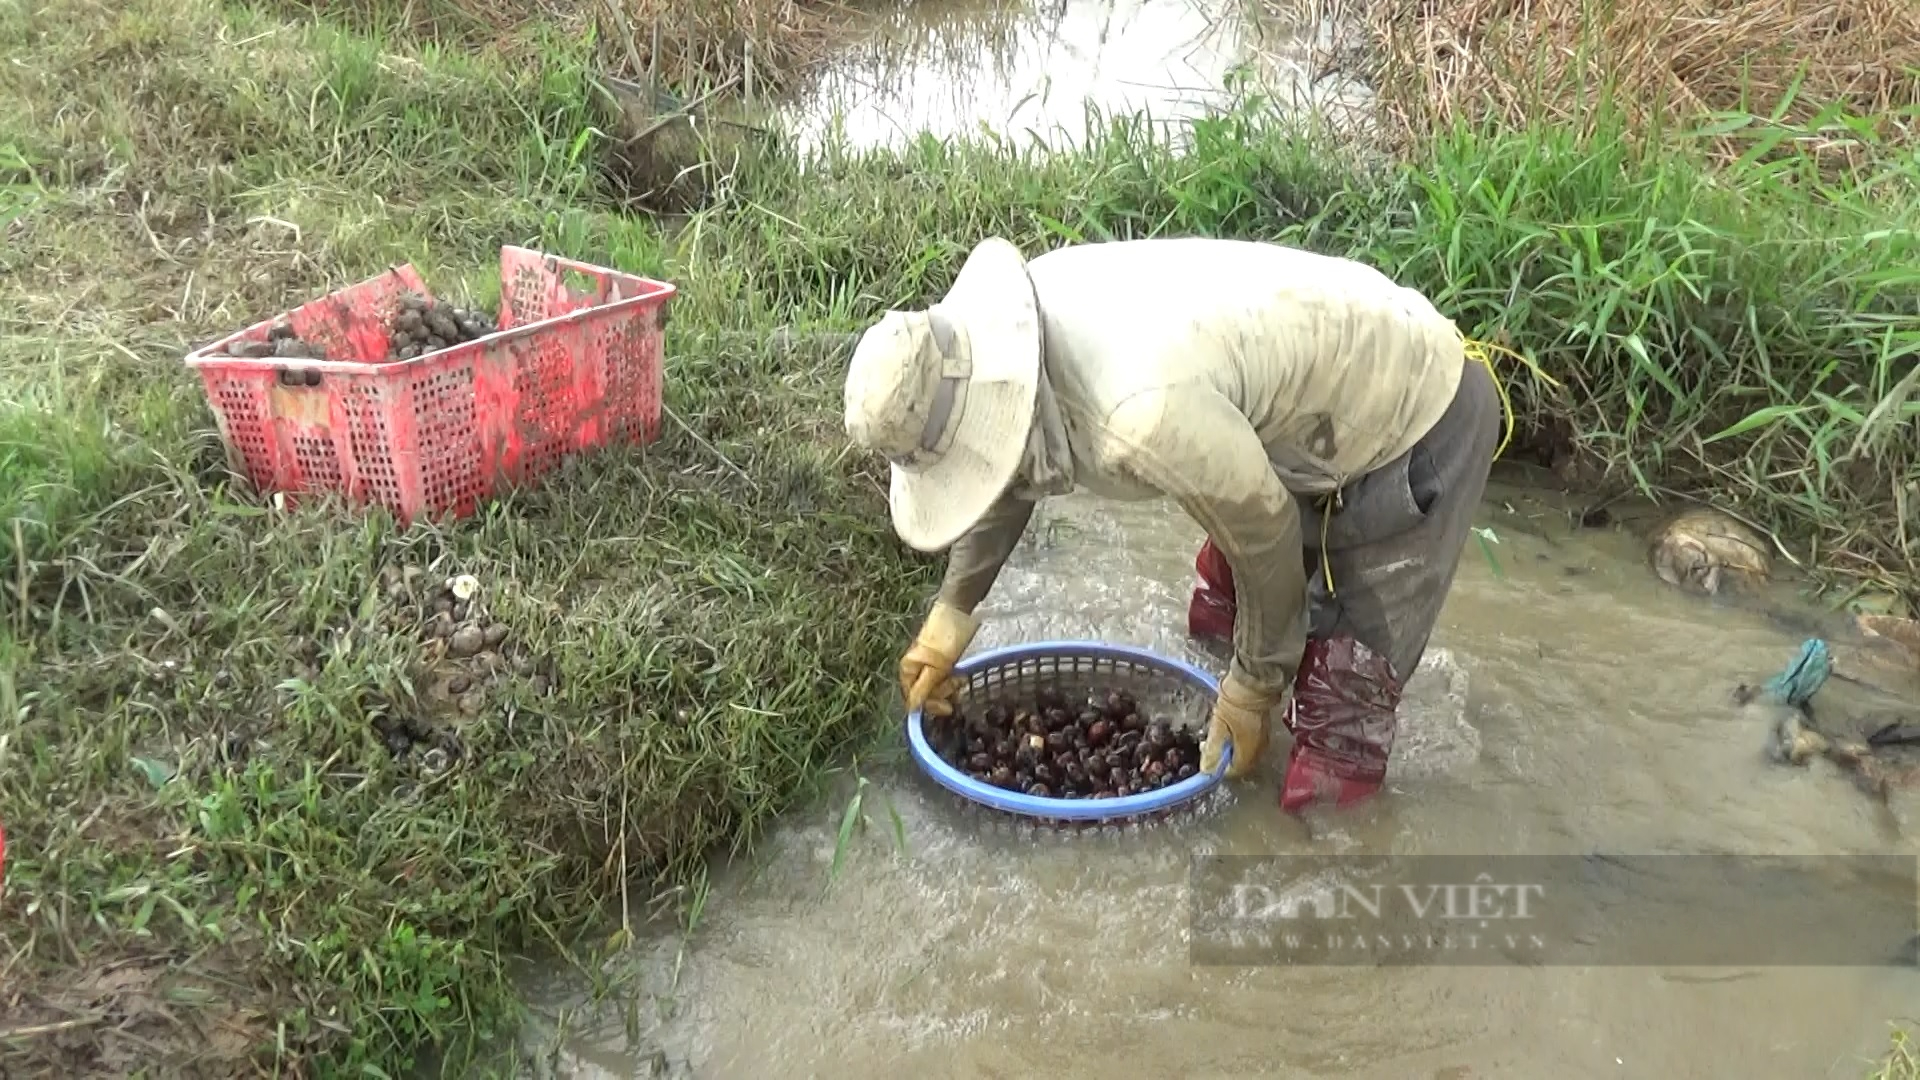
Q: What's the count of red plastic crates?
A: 1